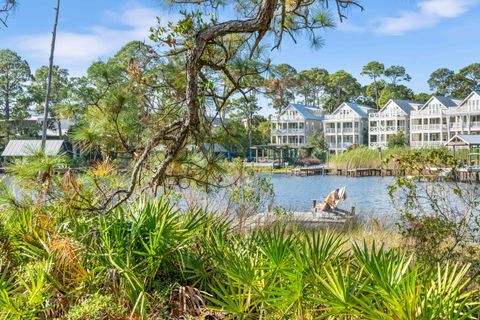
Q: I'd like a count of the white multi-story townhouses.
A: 5